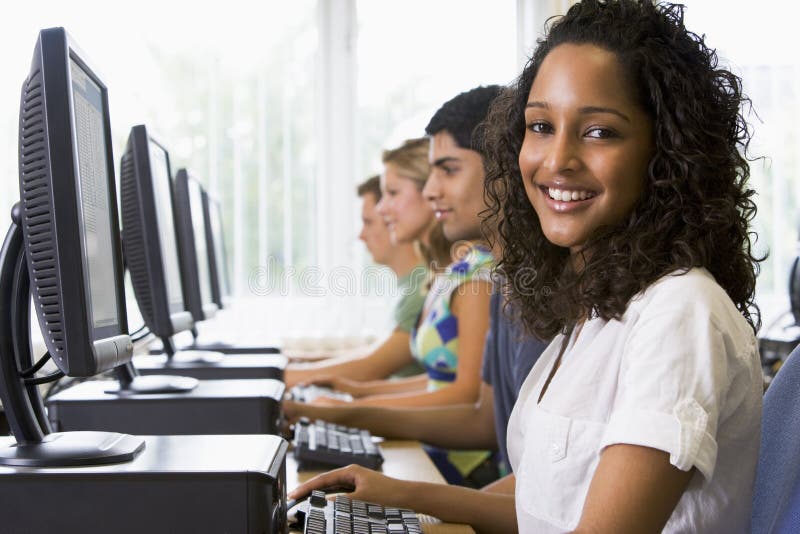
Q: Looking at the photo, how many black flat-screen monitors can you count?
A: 4